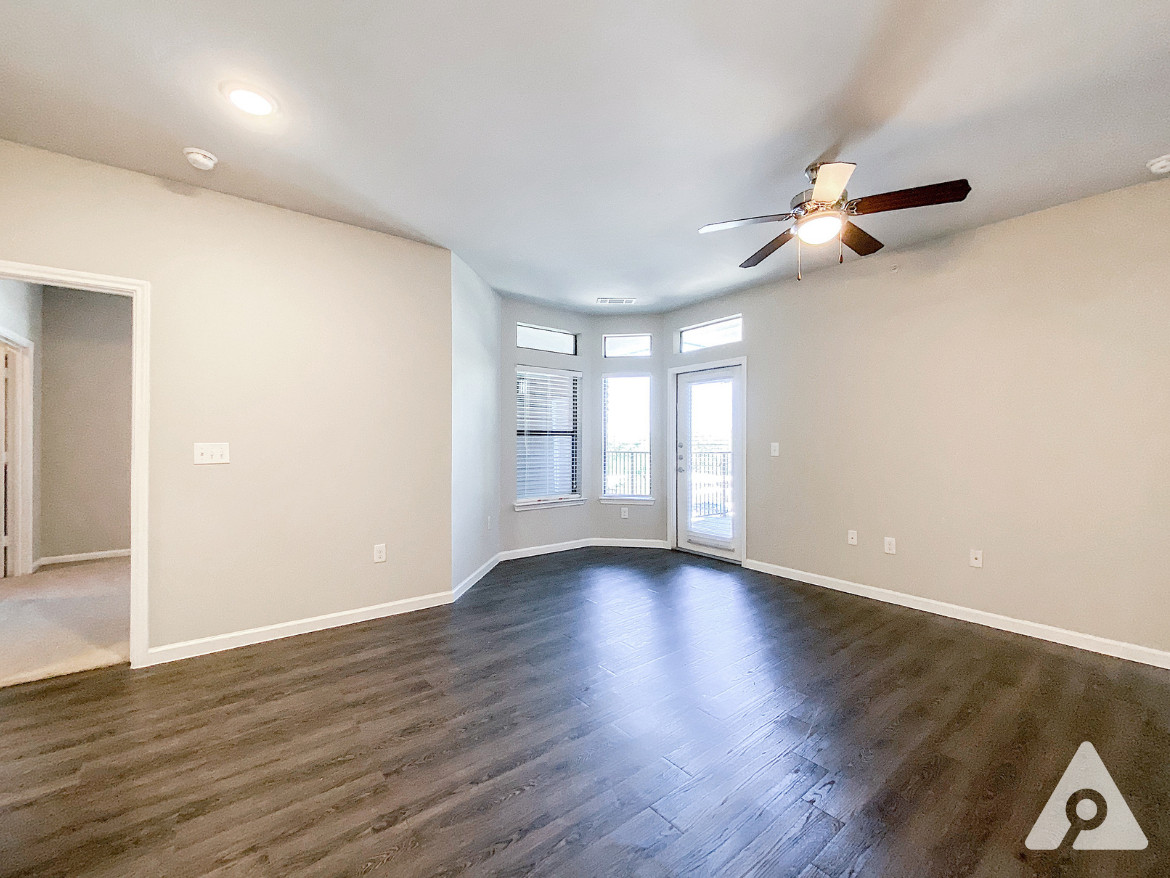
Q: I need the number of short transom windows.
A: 3